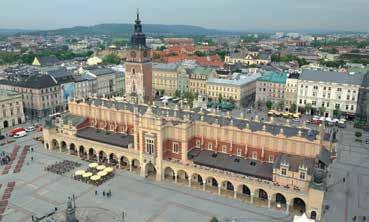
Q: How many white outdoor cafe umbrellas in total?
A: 7